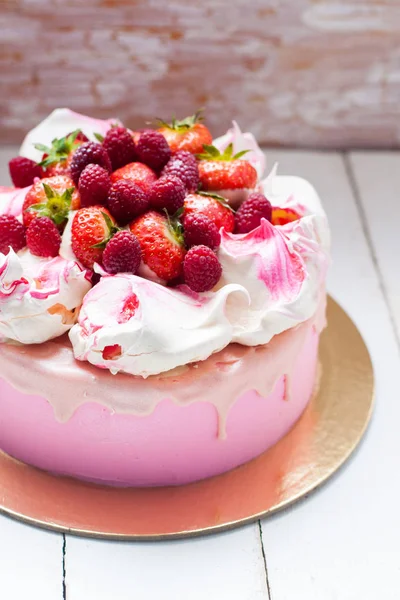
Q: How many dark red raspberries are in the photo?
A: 14